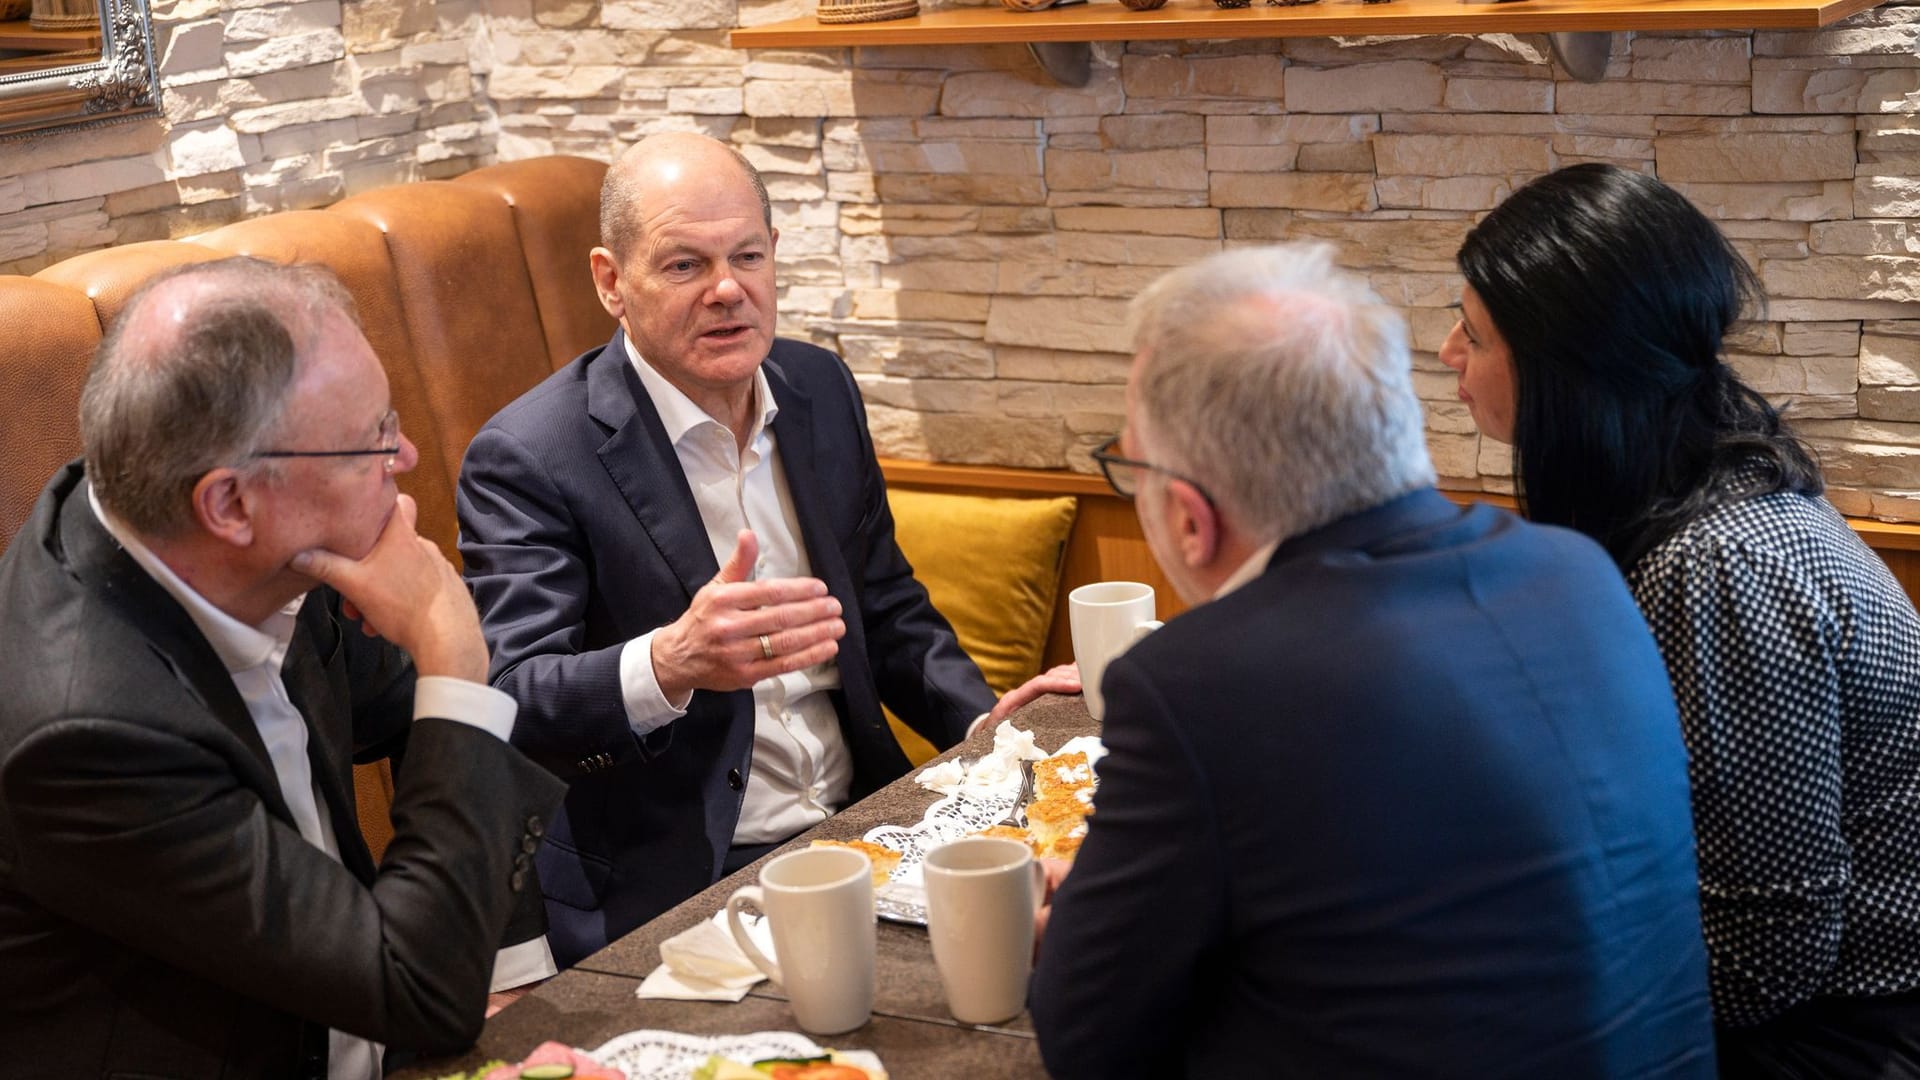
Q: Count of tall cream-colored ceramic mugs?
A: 3